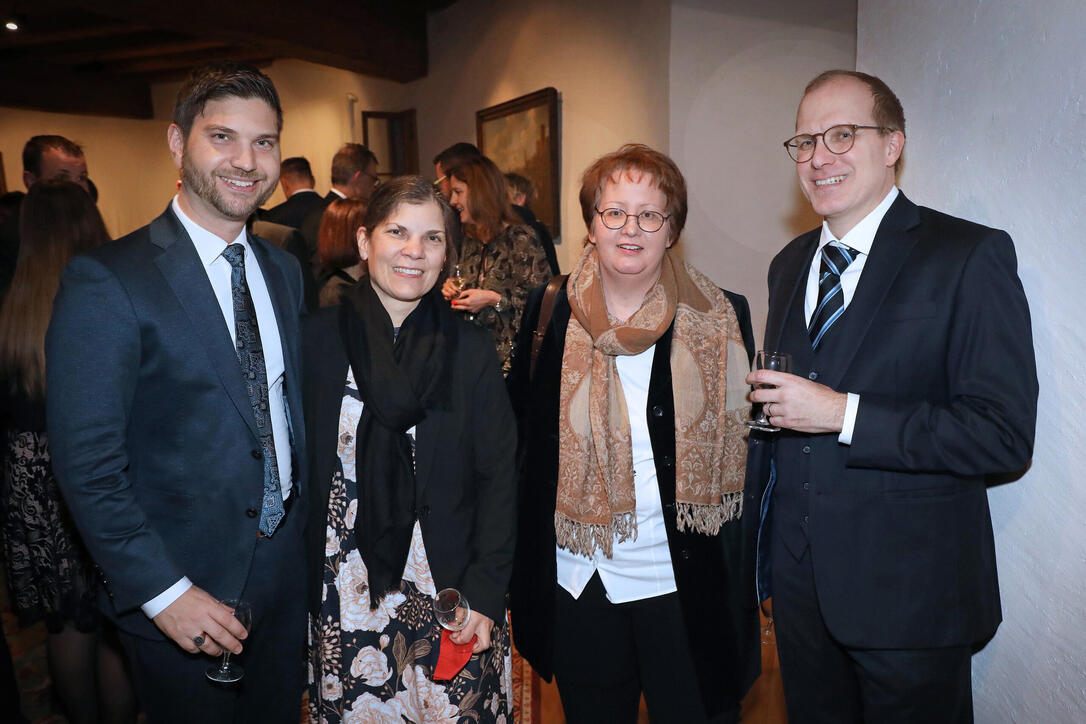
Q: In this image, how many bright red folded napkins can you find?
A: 1